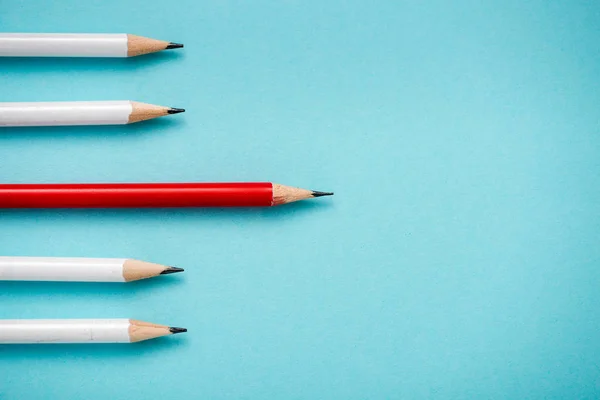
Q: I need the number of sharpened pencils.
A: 5